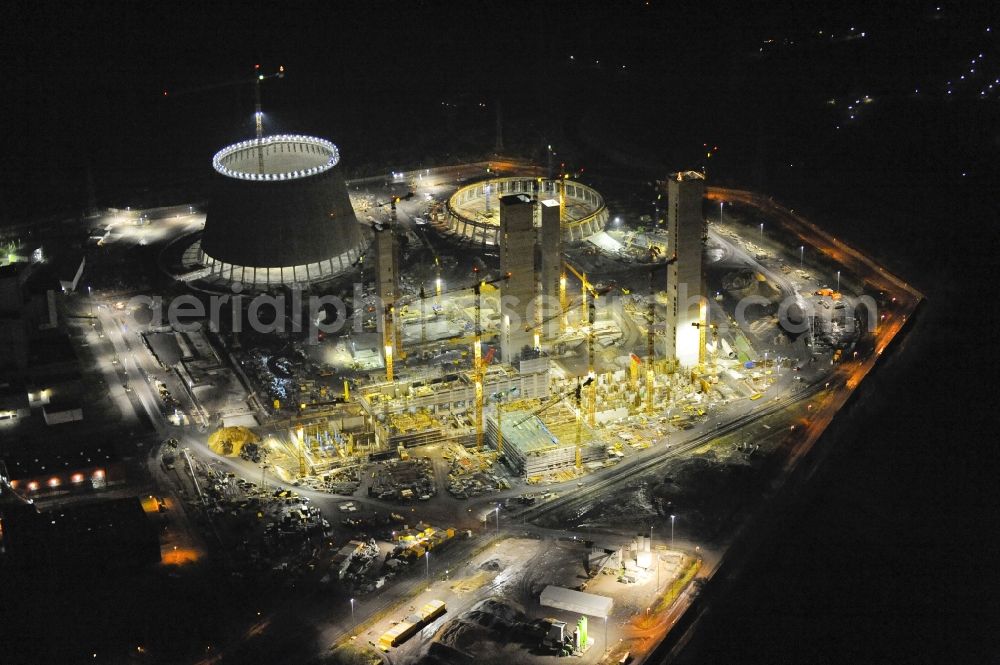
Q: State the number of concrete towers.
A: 4